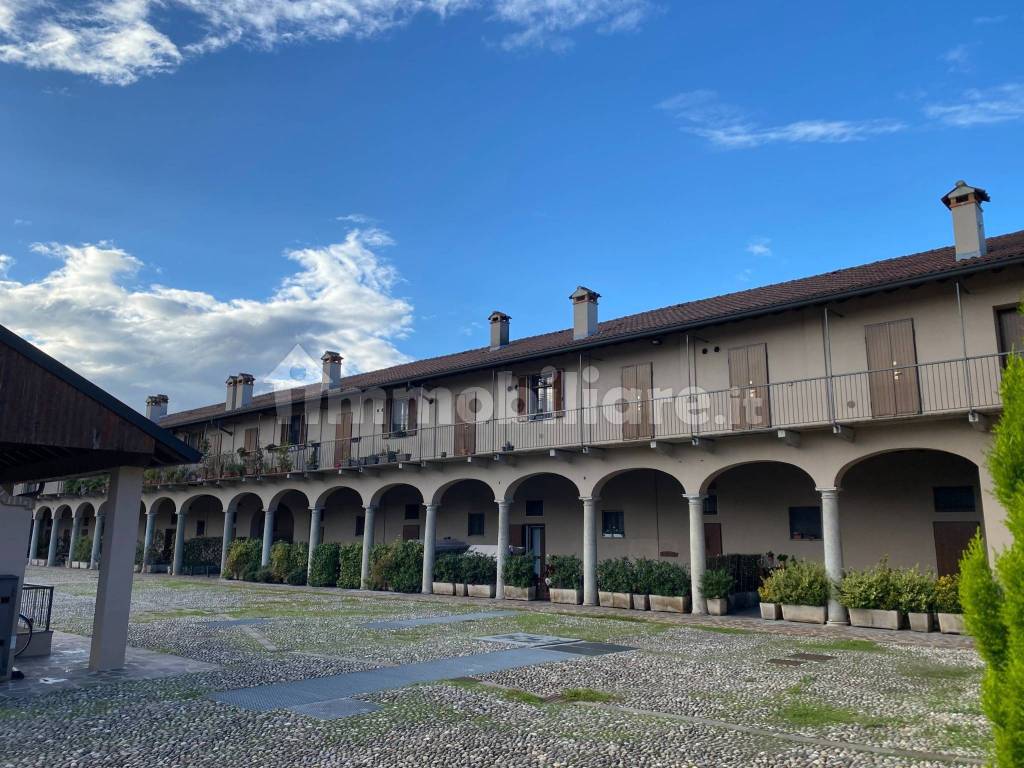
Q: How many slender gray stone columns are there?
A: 15